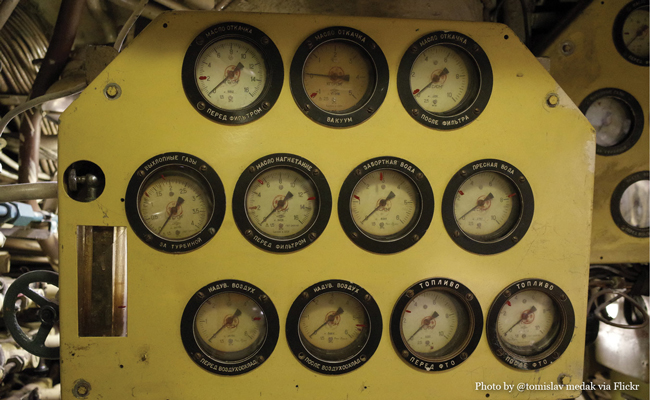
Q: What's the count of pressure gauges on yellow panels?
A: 14